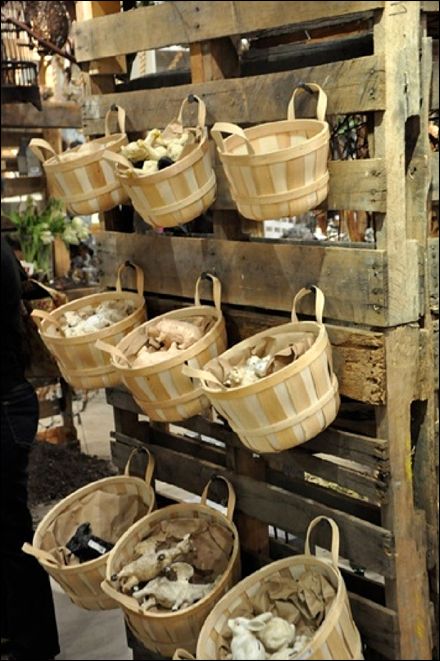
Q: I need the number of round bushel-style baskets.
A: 9